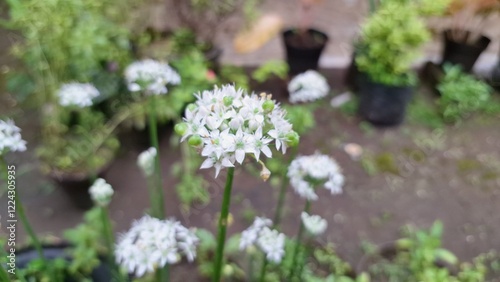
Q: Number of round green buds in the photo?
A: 6